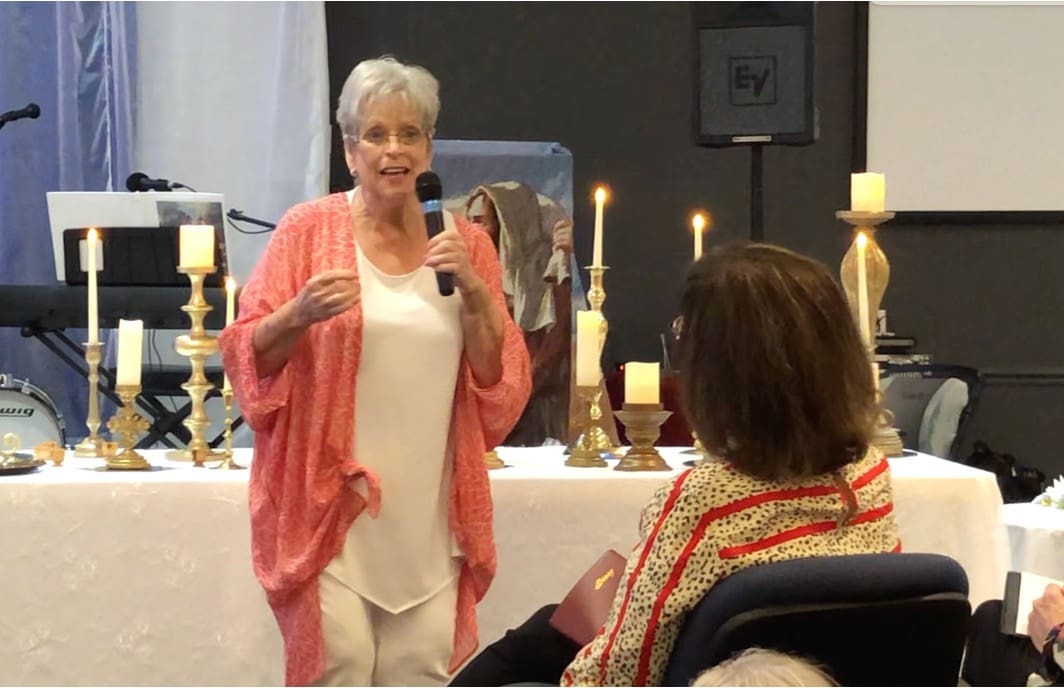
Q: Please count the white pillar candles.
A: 5